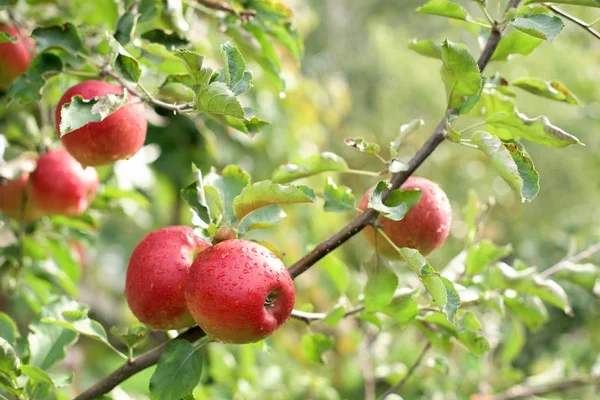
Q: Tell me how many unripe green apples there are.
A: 0